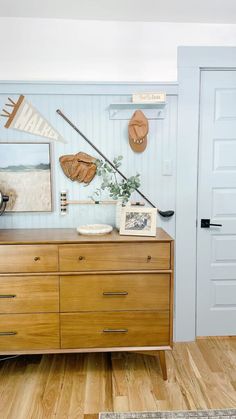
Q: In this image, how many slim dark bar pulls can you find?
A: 4